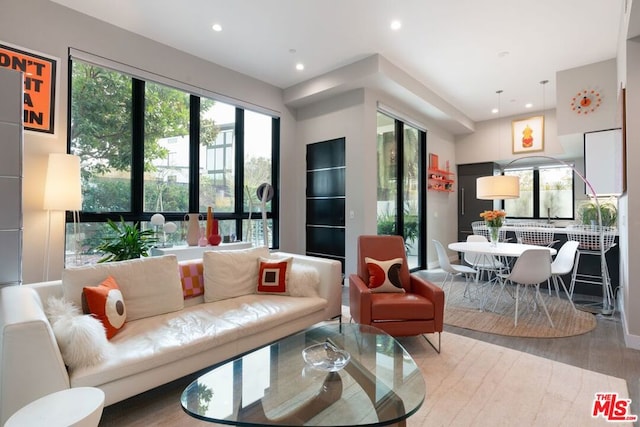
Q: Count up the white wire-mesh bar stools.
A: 3